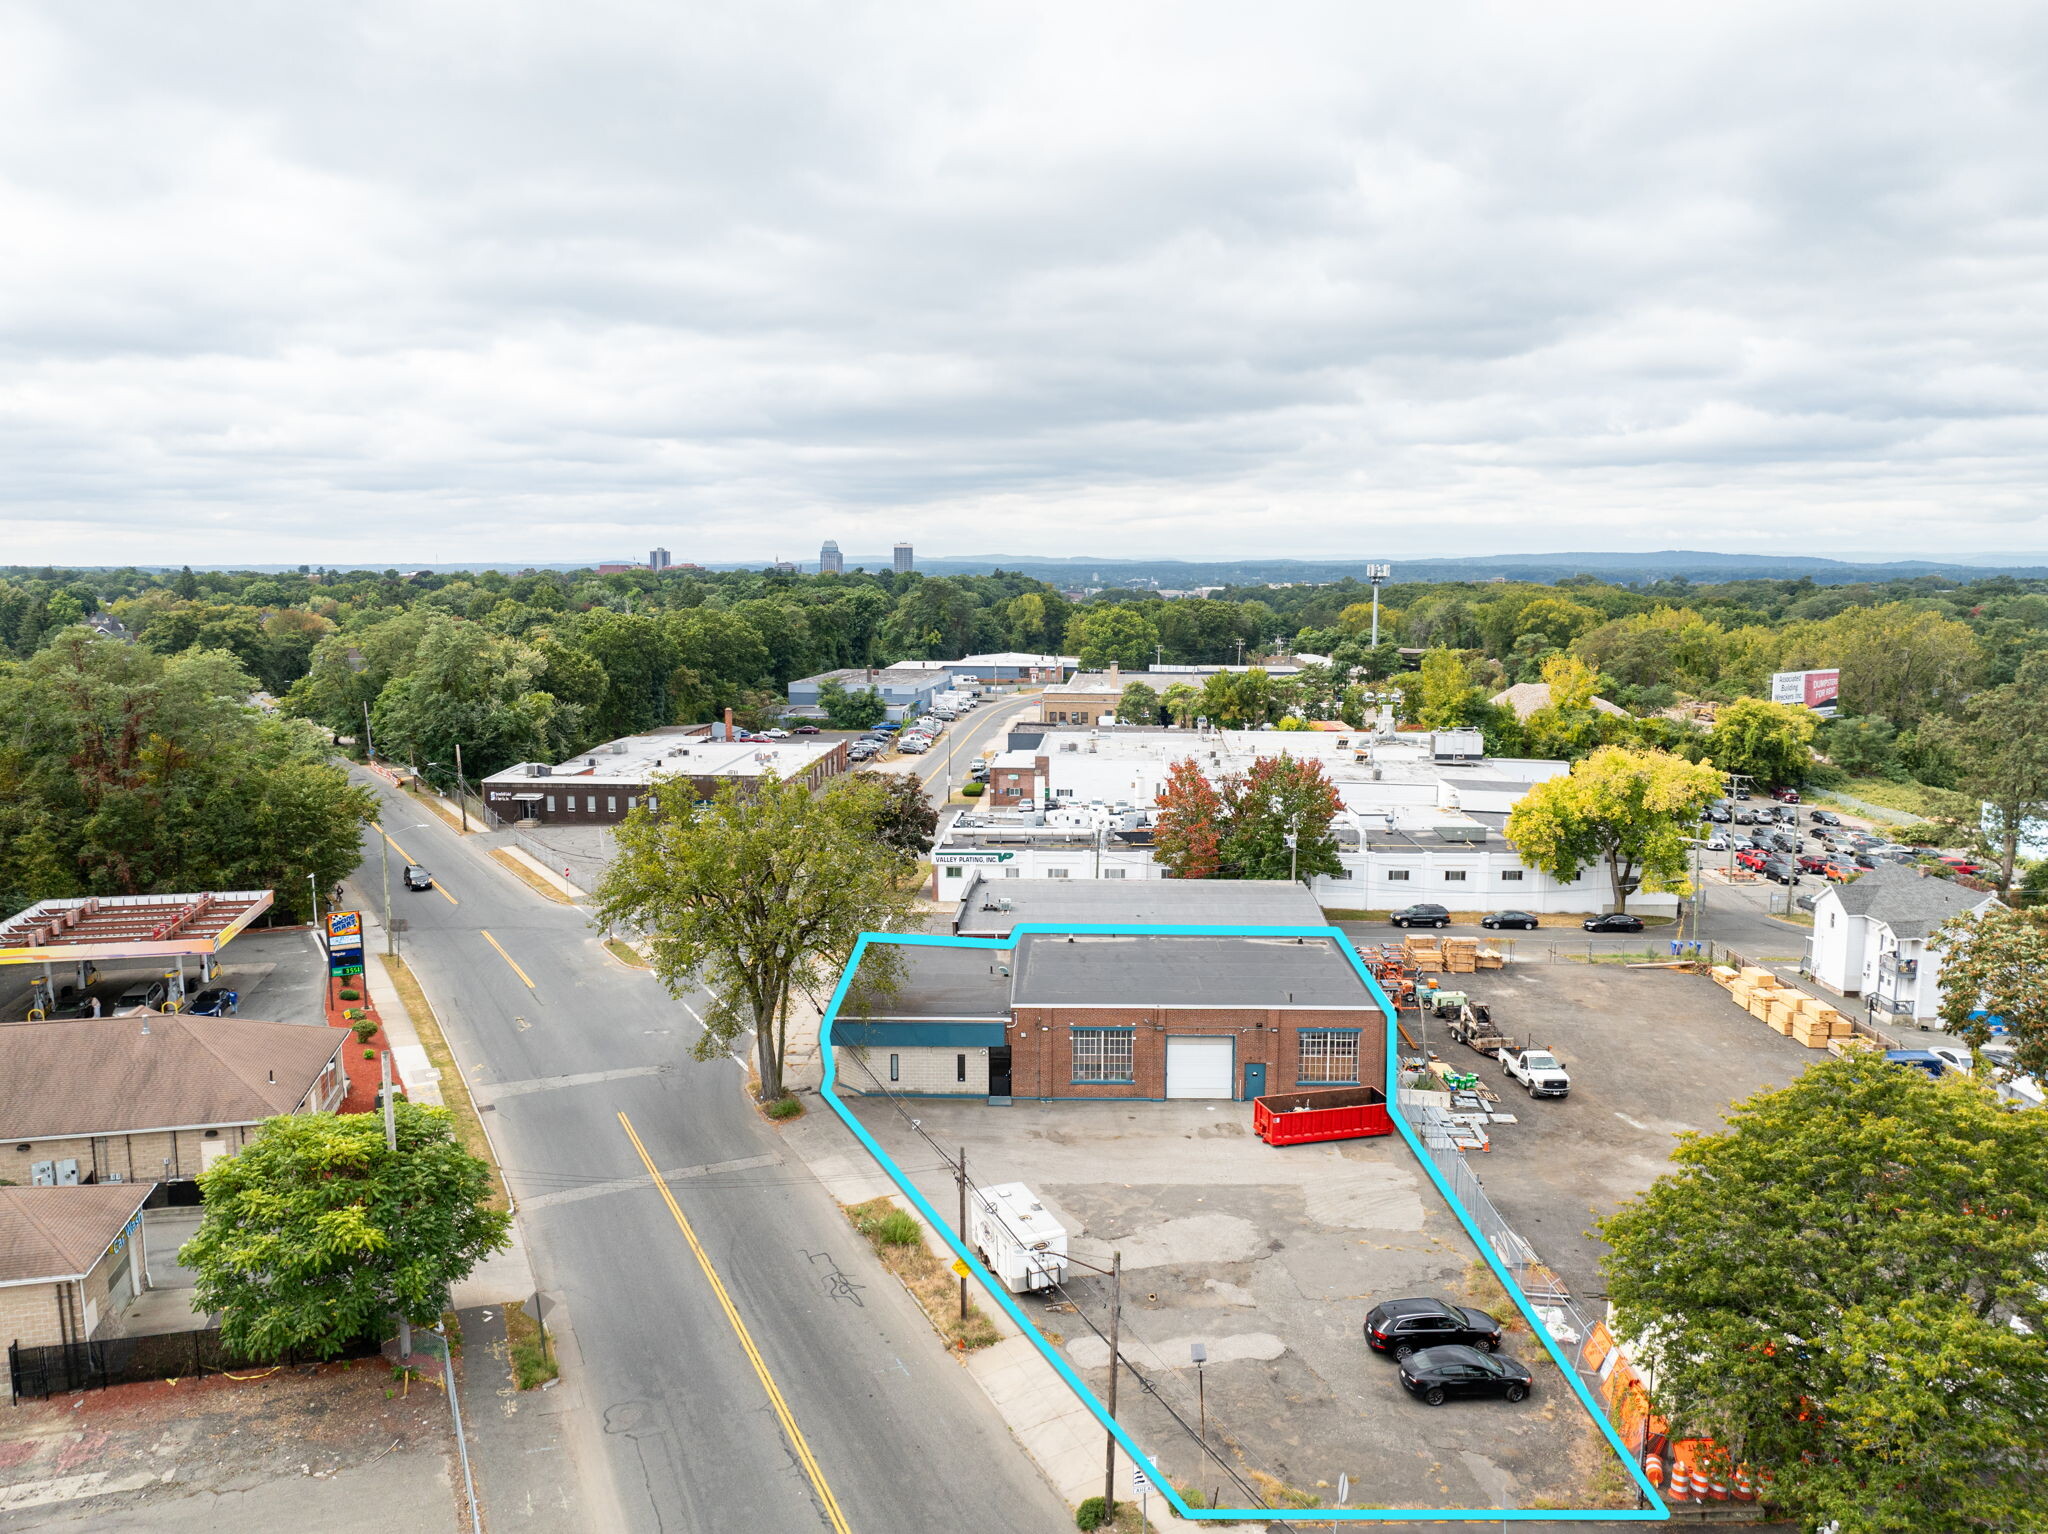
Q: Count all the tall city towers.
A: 3